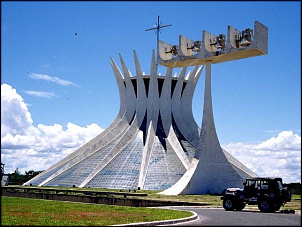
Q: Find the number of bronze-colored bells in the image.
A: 4